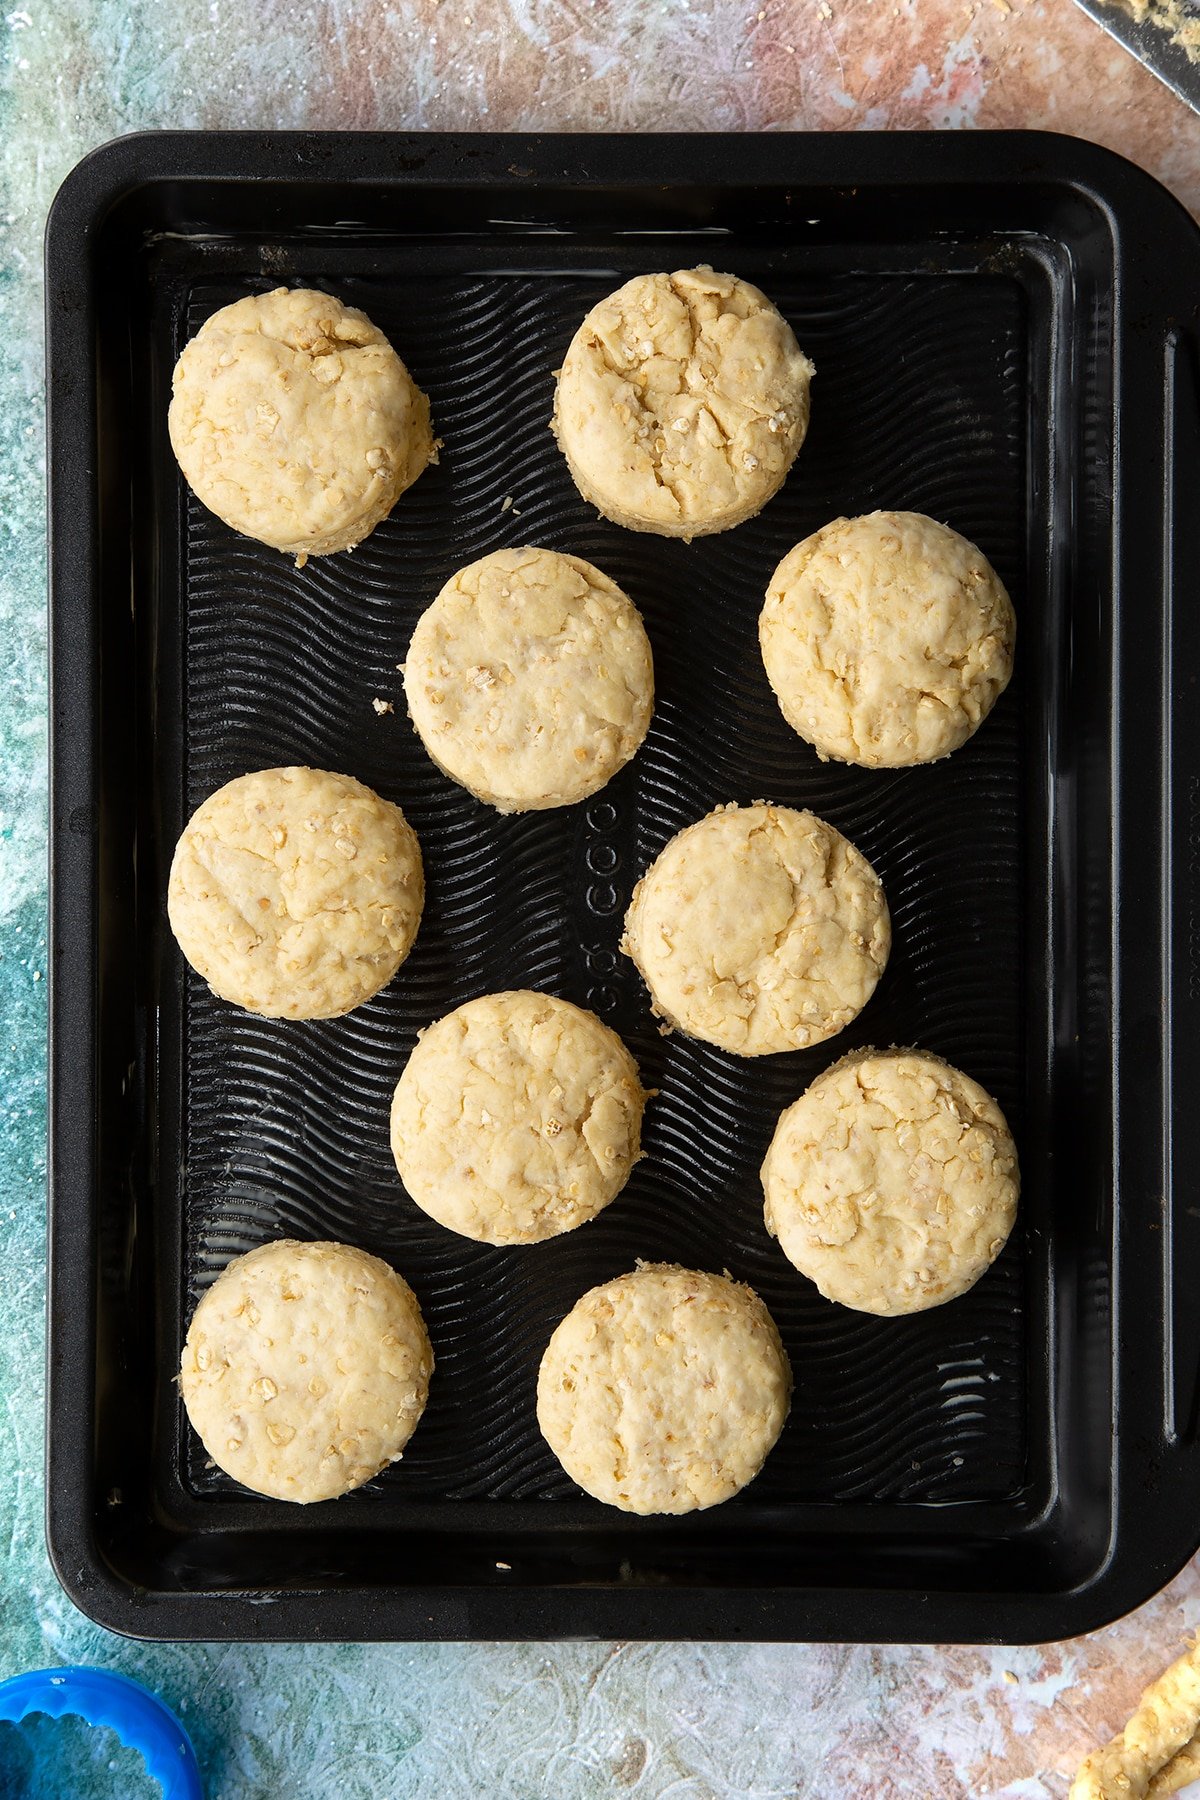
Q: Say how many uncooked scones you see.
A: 10